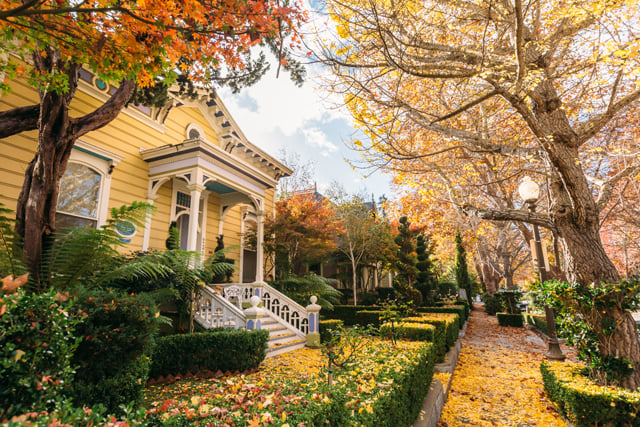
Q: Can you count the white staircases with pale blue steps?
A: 1